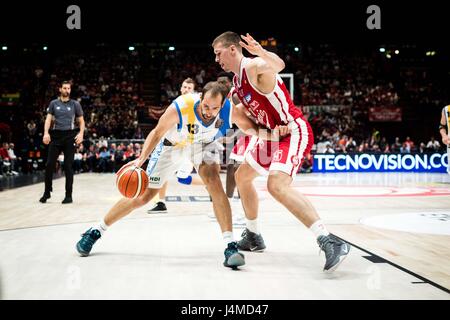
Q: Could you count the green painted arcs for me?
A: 0